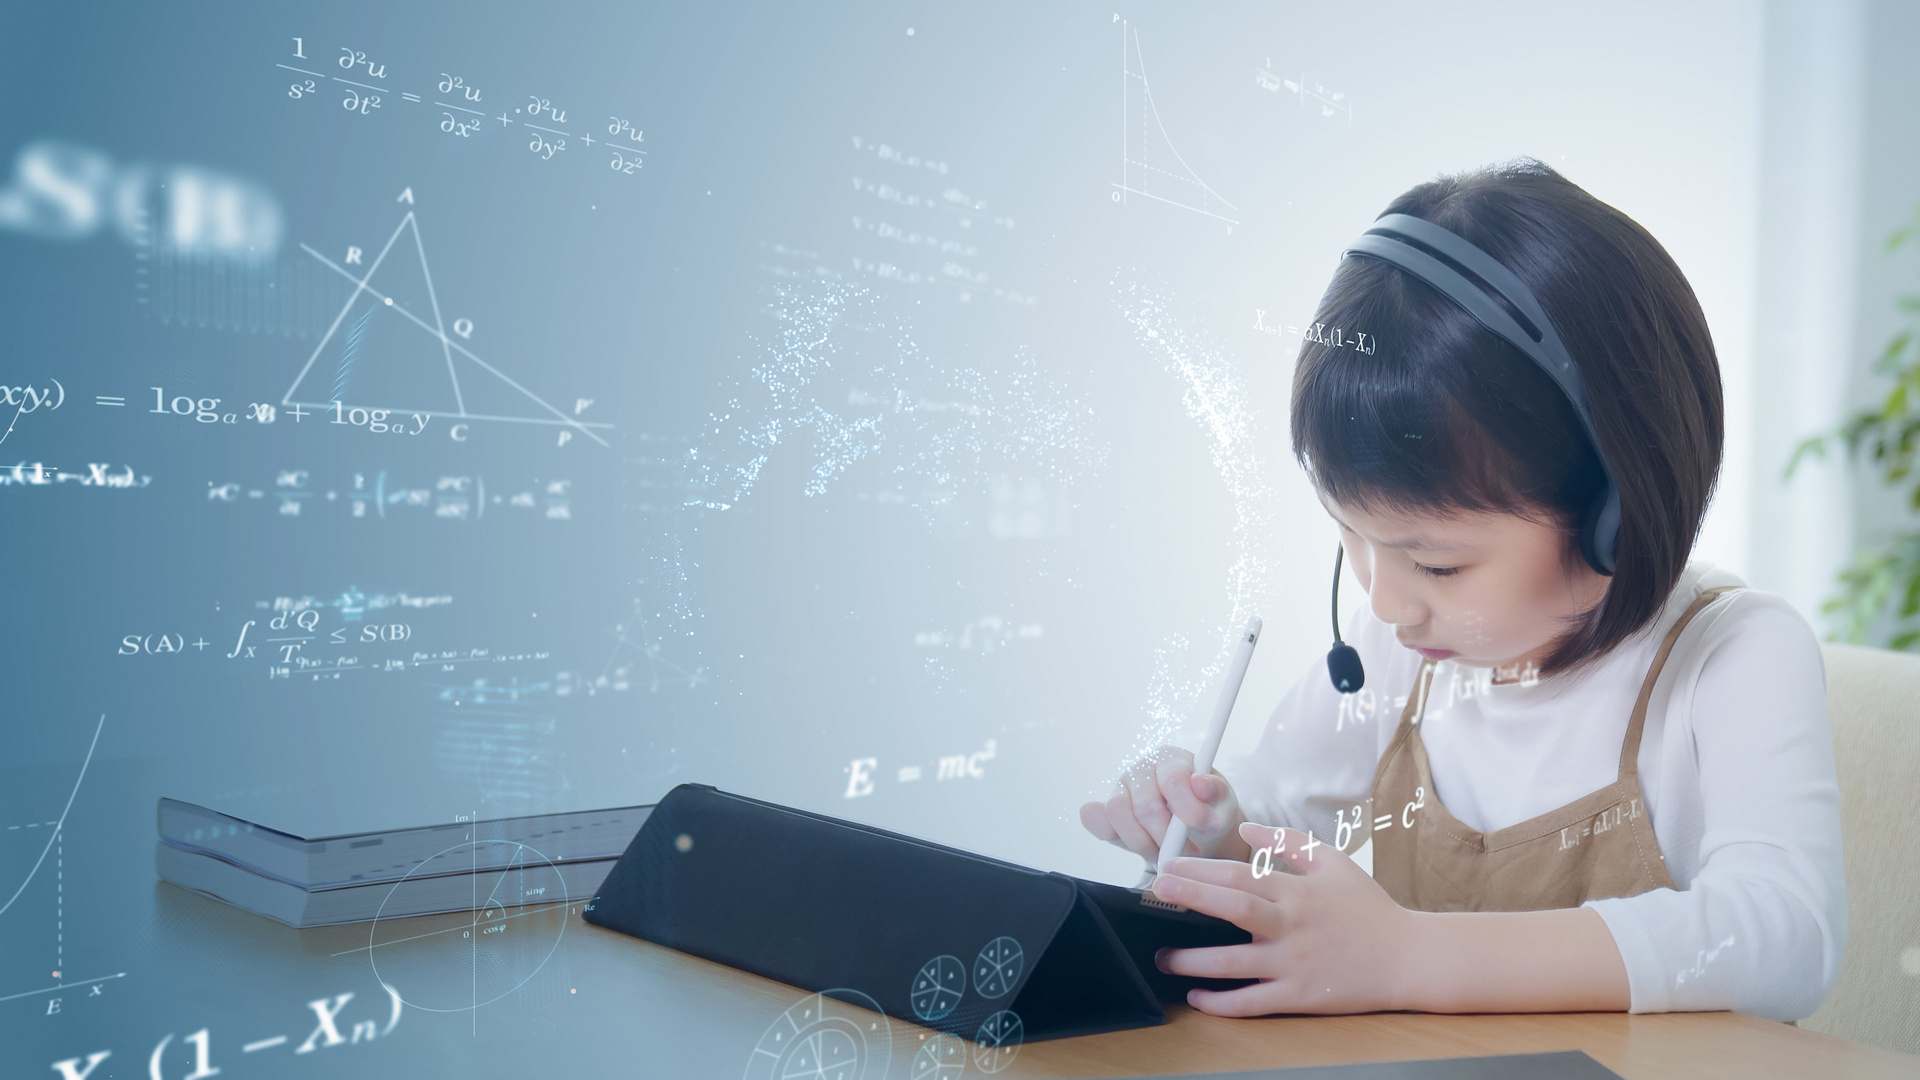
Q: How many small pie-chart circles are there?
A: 4